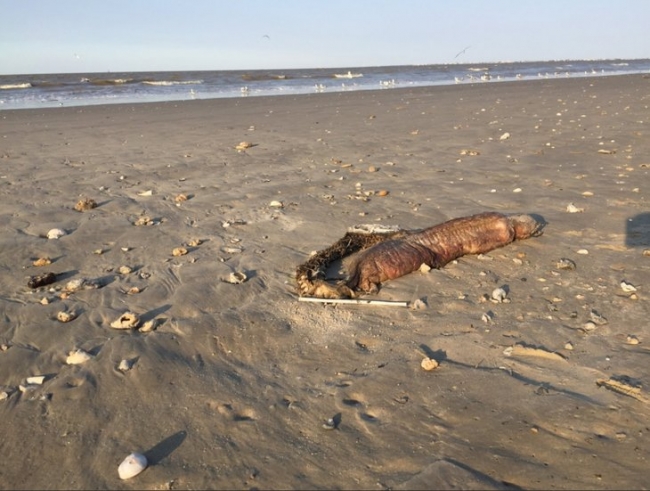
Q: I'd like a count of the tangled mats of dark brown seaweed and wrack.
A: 1